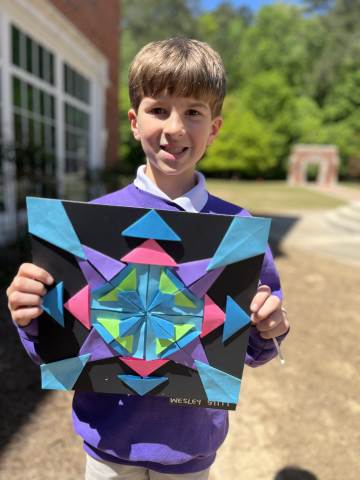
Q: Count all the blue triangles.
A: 4